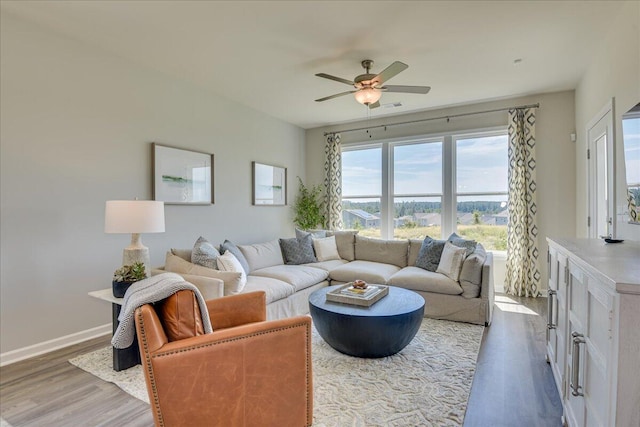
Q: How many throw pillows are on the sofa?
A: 9